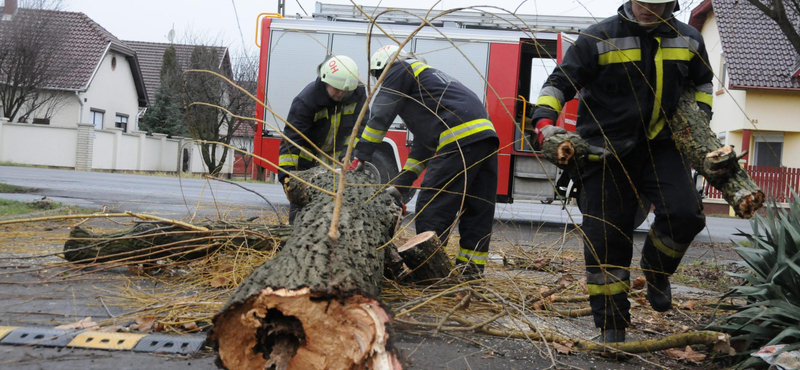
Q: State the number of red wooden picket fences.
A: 1